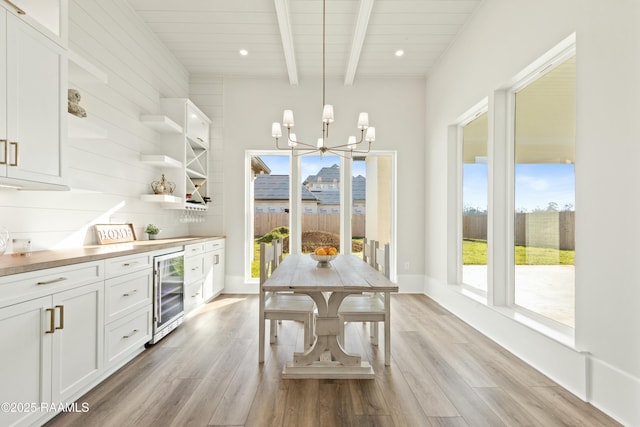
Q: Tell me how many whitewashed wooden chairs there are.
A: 4